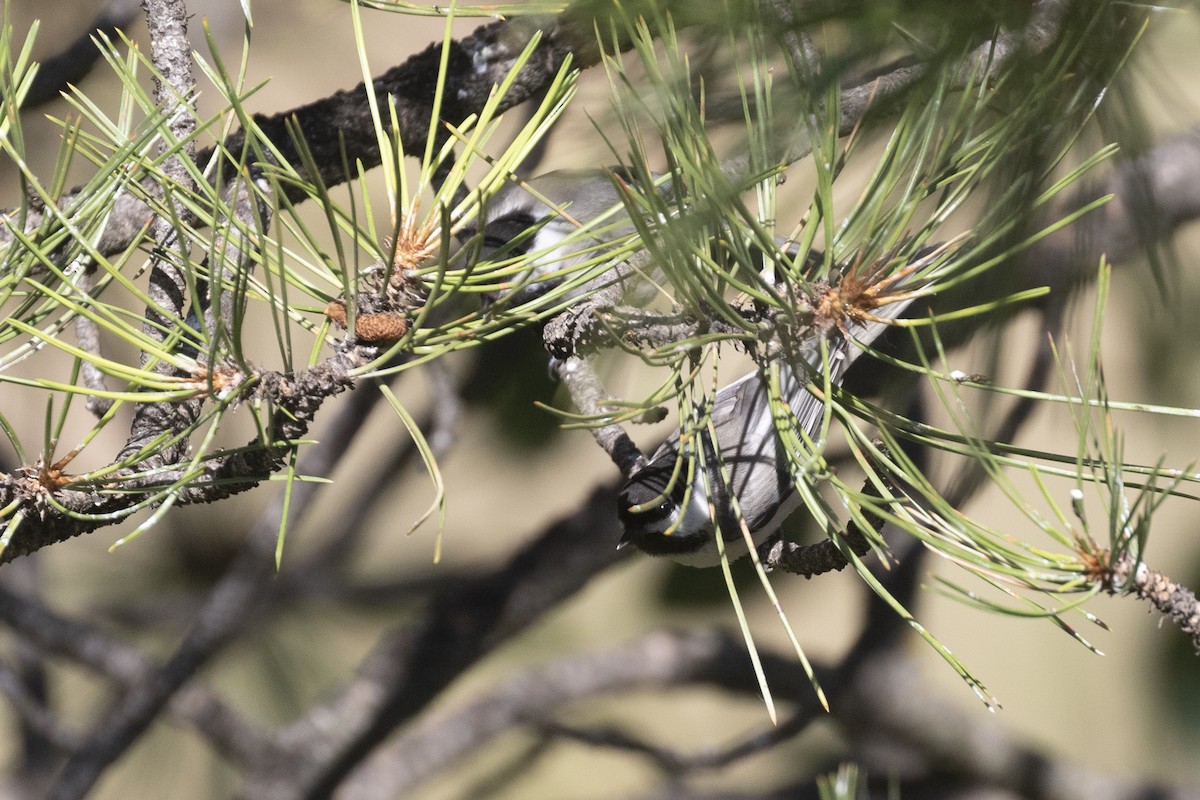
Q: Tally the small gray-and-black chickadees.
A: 2